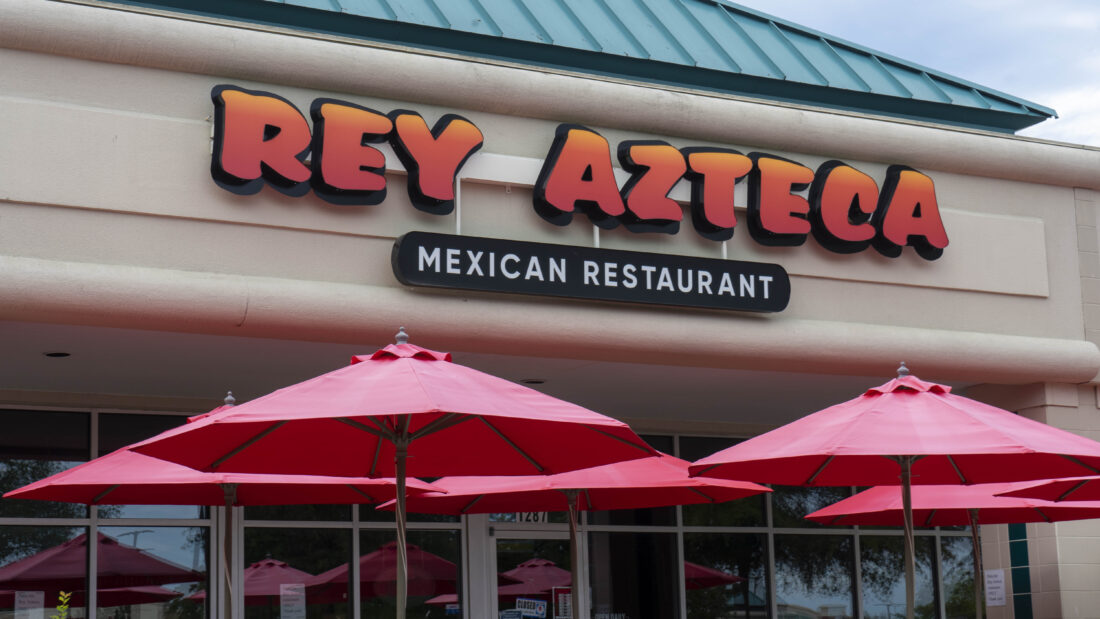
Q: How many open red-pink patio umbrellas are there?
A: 6